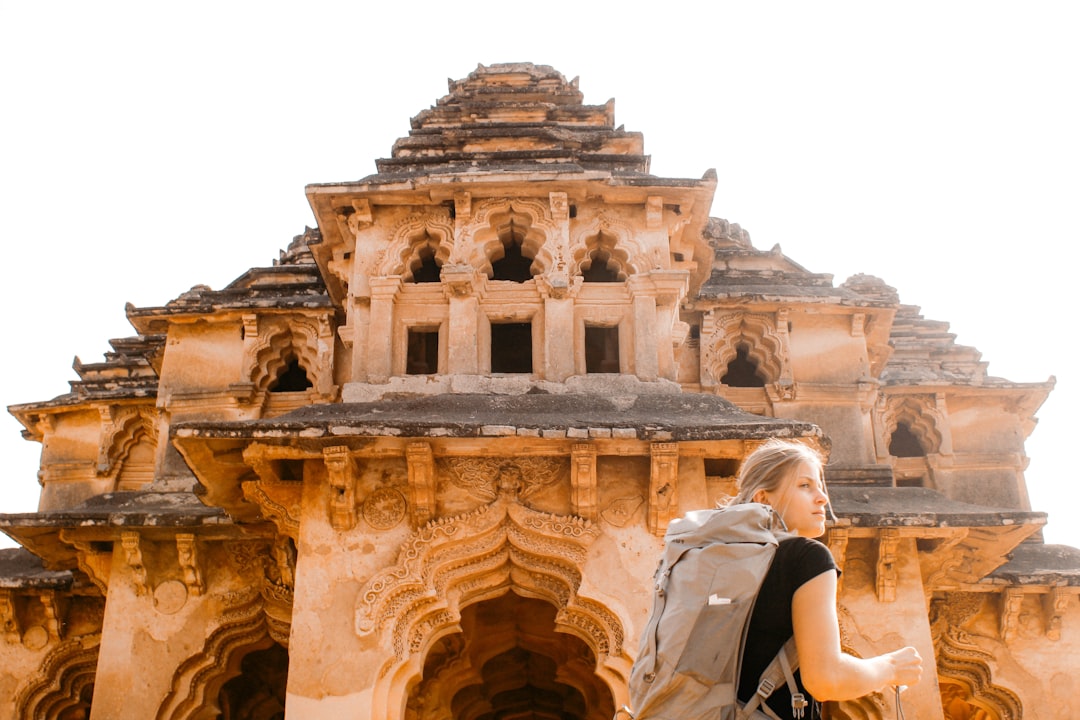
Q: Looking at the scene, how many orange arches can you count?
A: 12